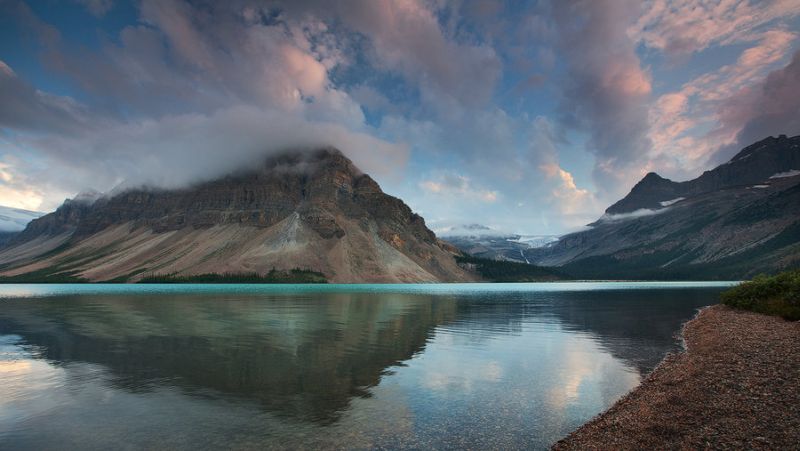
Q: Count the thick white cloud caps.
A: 1